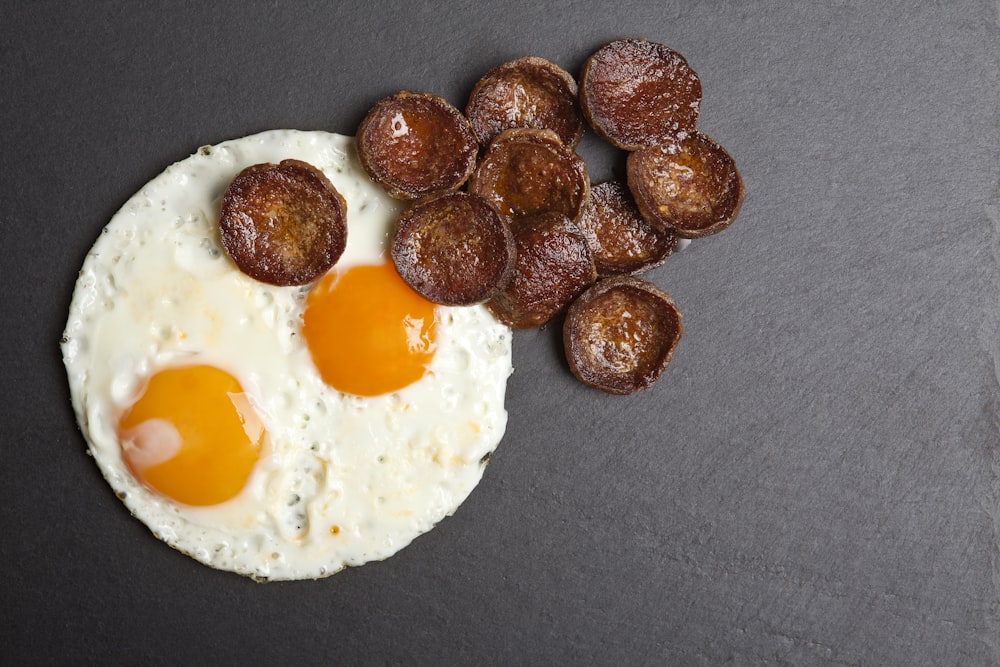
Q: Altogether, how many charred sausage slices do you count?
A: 10